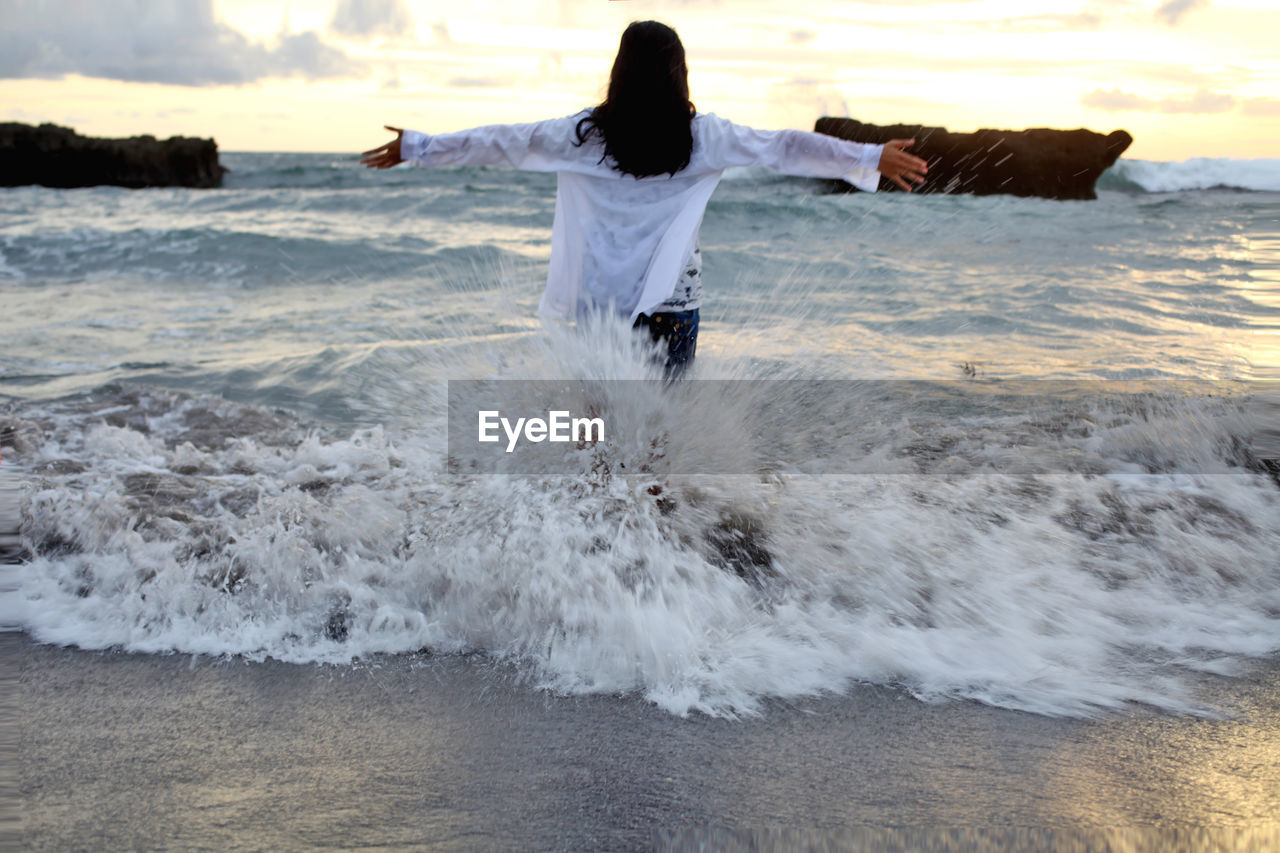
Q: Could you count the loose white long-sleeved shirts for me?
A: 1